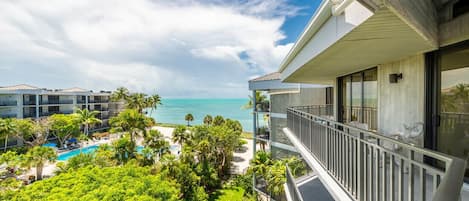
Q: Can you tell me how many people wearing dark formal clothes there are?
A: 0